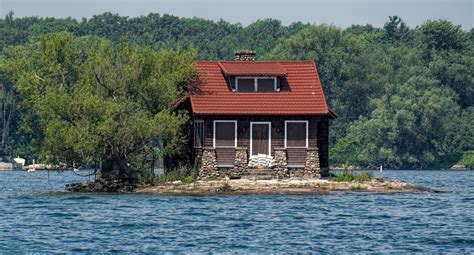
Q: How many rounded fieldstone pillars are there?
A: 4